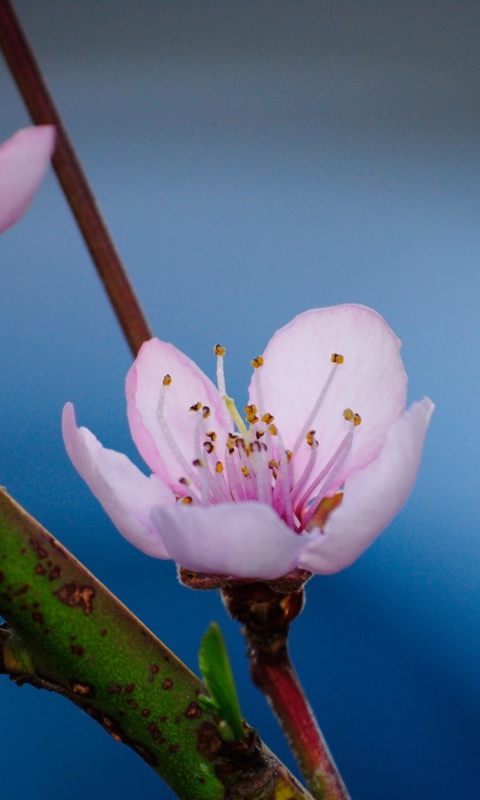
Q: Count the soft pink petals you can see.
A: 6